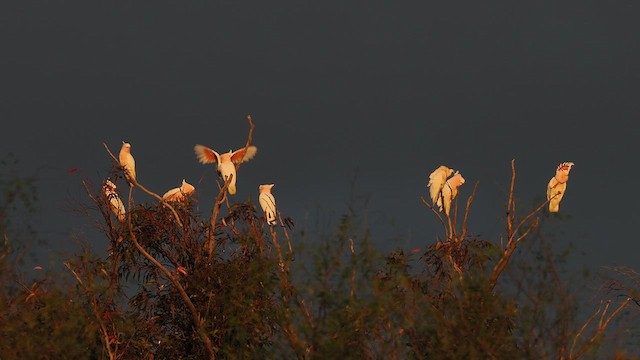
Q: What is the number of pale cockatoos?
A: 8